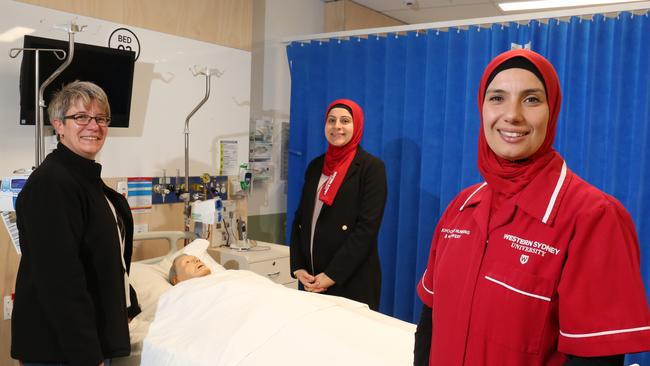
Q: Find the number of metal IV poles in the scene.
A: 3